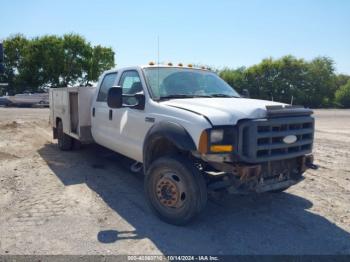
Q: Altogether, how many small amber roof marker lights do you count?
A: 5